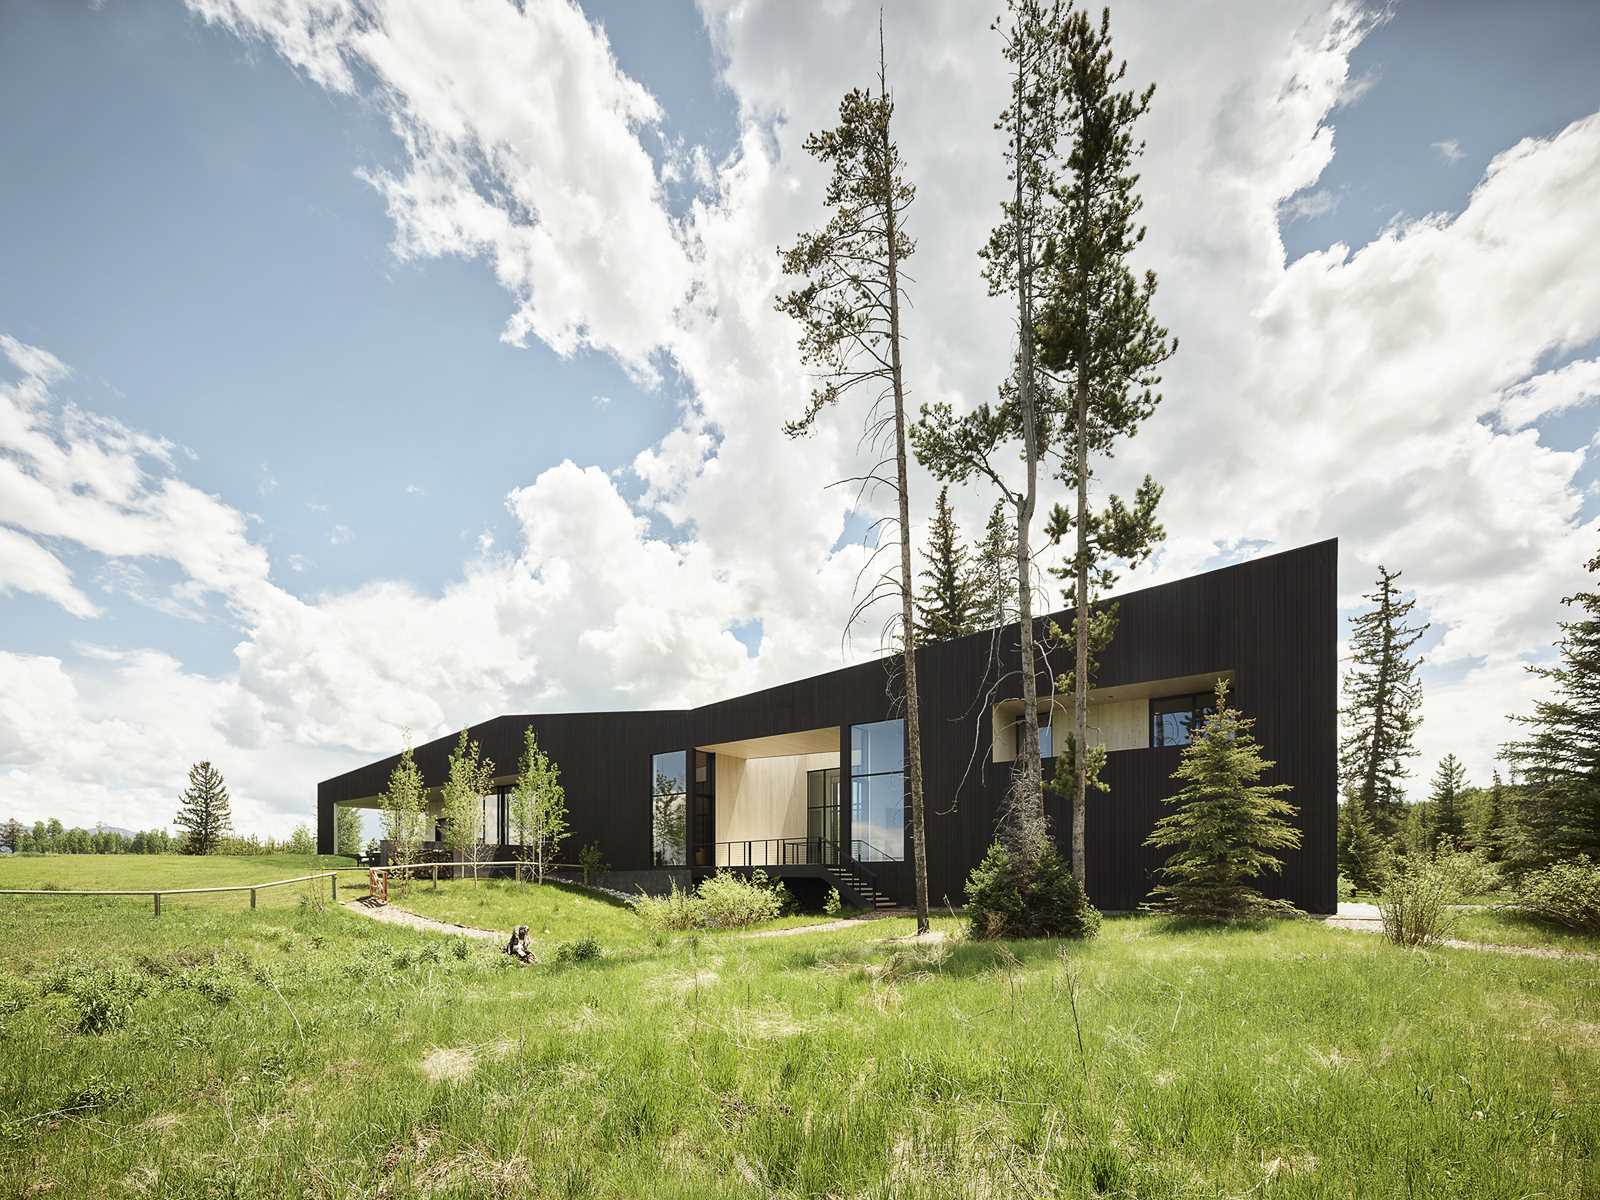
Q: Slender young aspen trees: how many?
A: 3